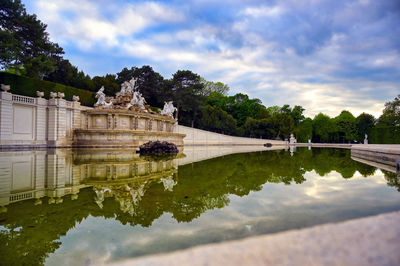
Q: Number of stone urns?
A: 5